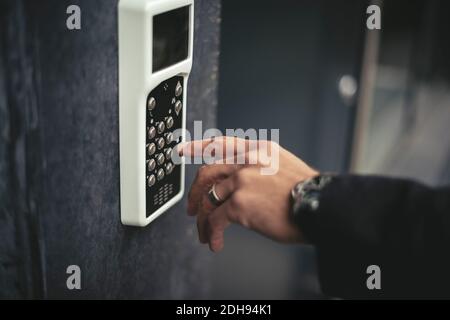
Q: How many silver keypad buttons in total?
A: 15